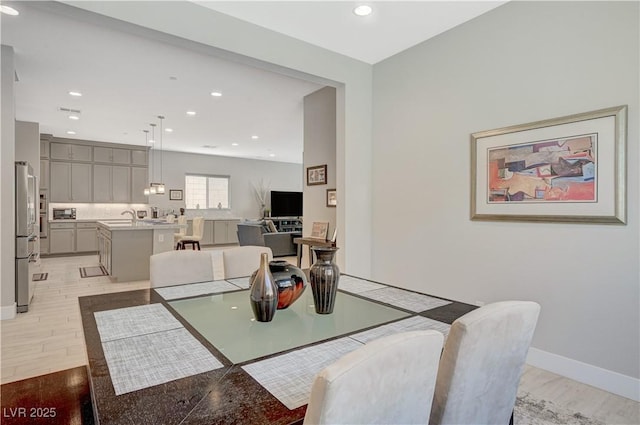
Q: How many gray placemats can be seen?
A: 8